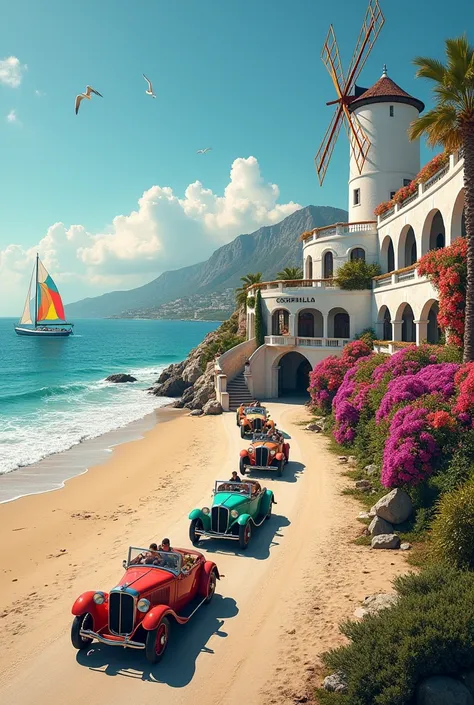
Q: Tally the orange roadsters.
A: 2